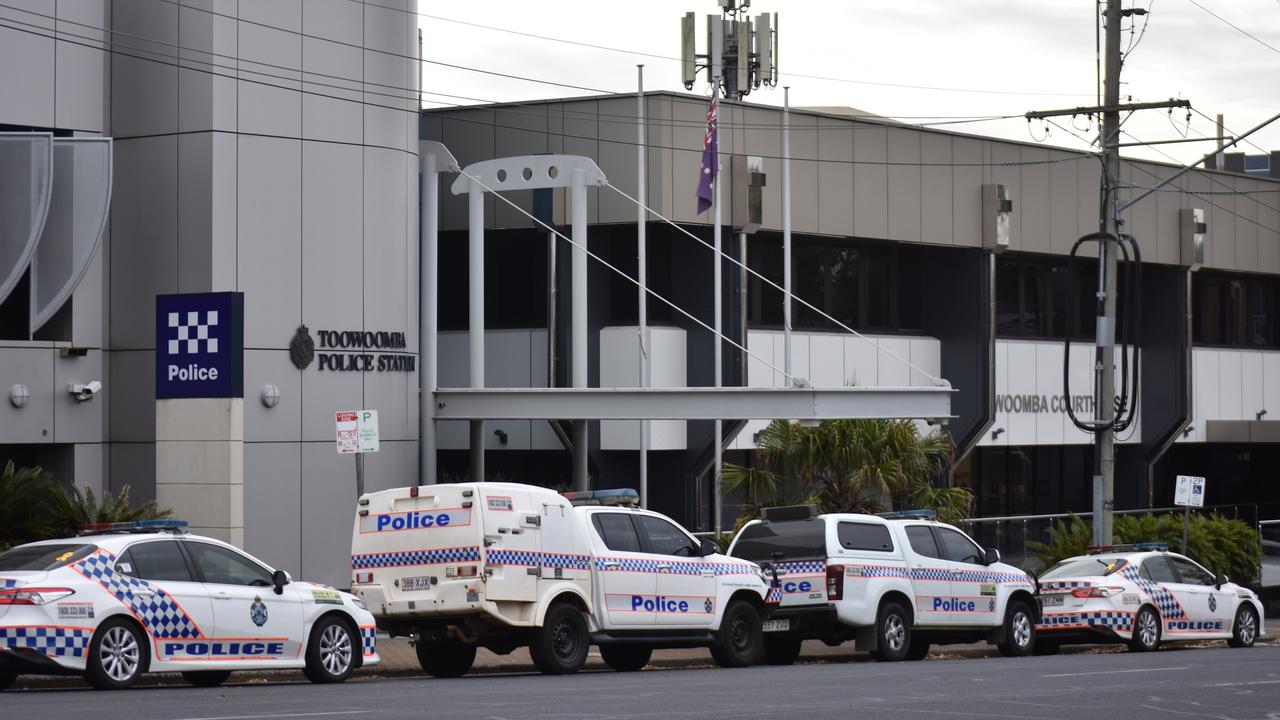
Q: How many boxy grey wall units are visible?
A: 3